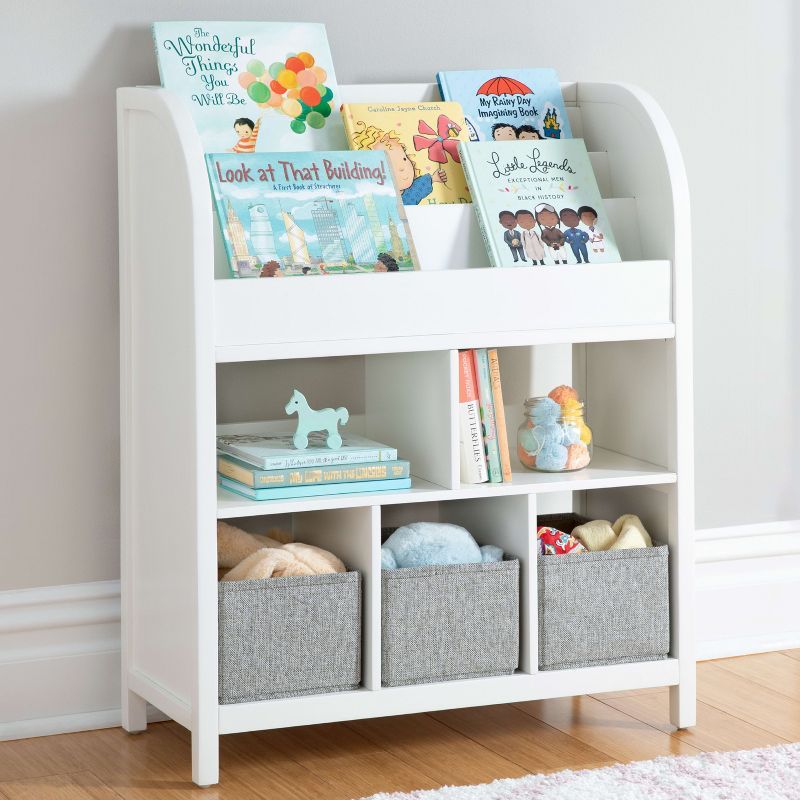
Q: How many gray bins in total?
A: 3